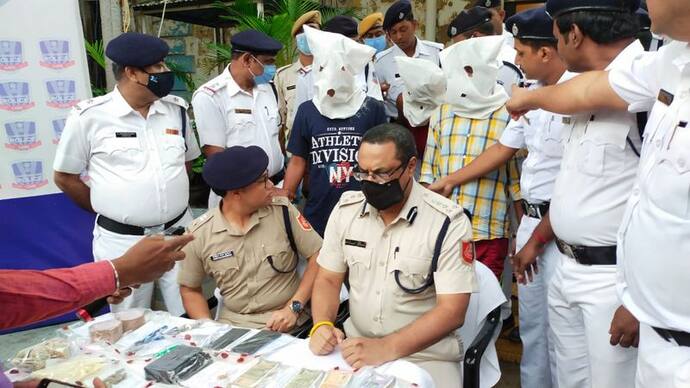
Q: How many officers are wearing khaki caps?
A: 2